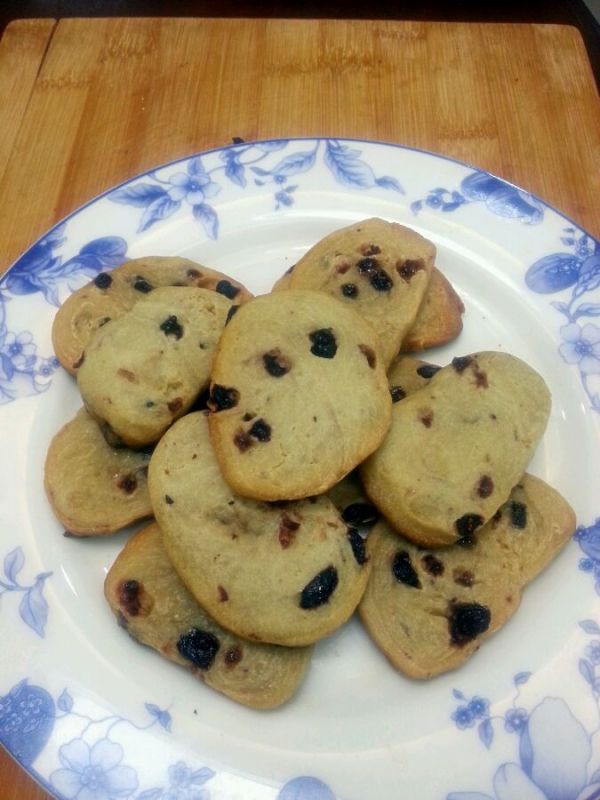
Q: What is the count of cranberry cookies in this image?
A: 11